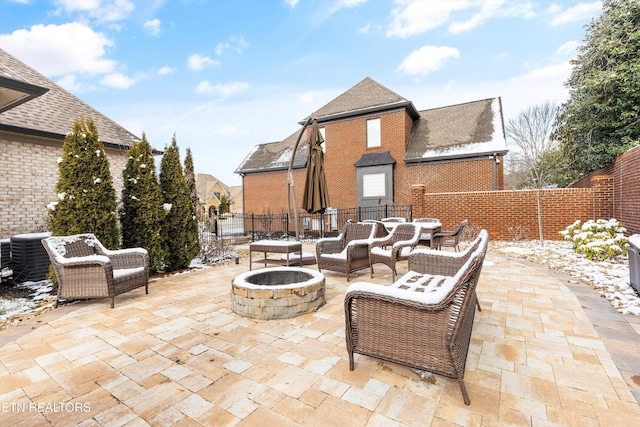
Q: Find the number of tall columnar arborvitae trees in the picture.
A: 4